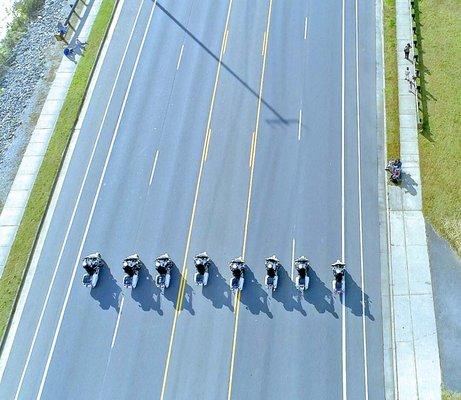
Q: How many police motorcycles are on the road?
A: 8